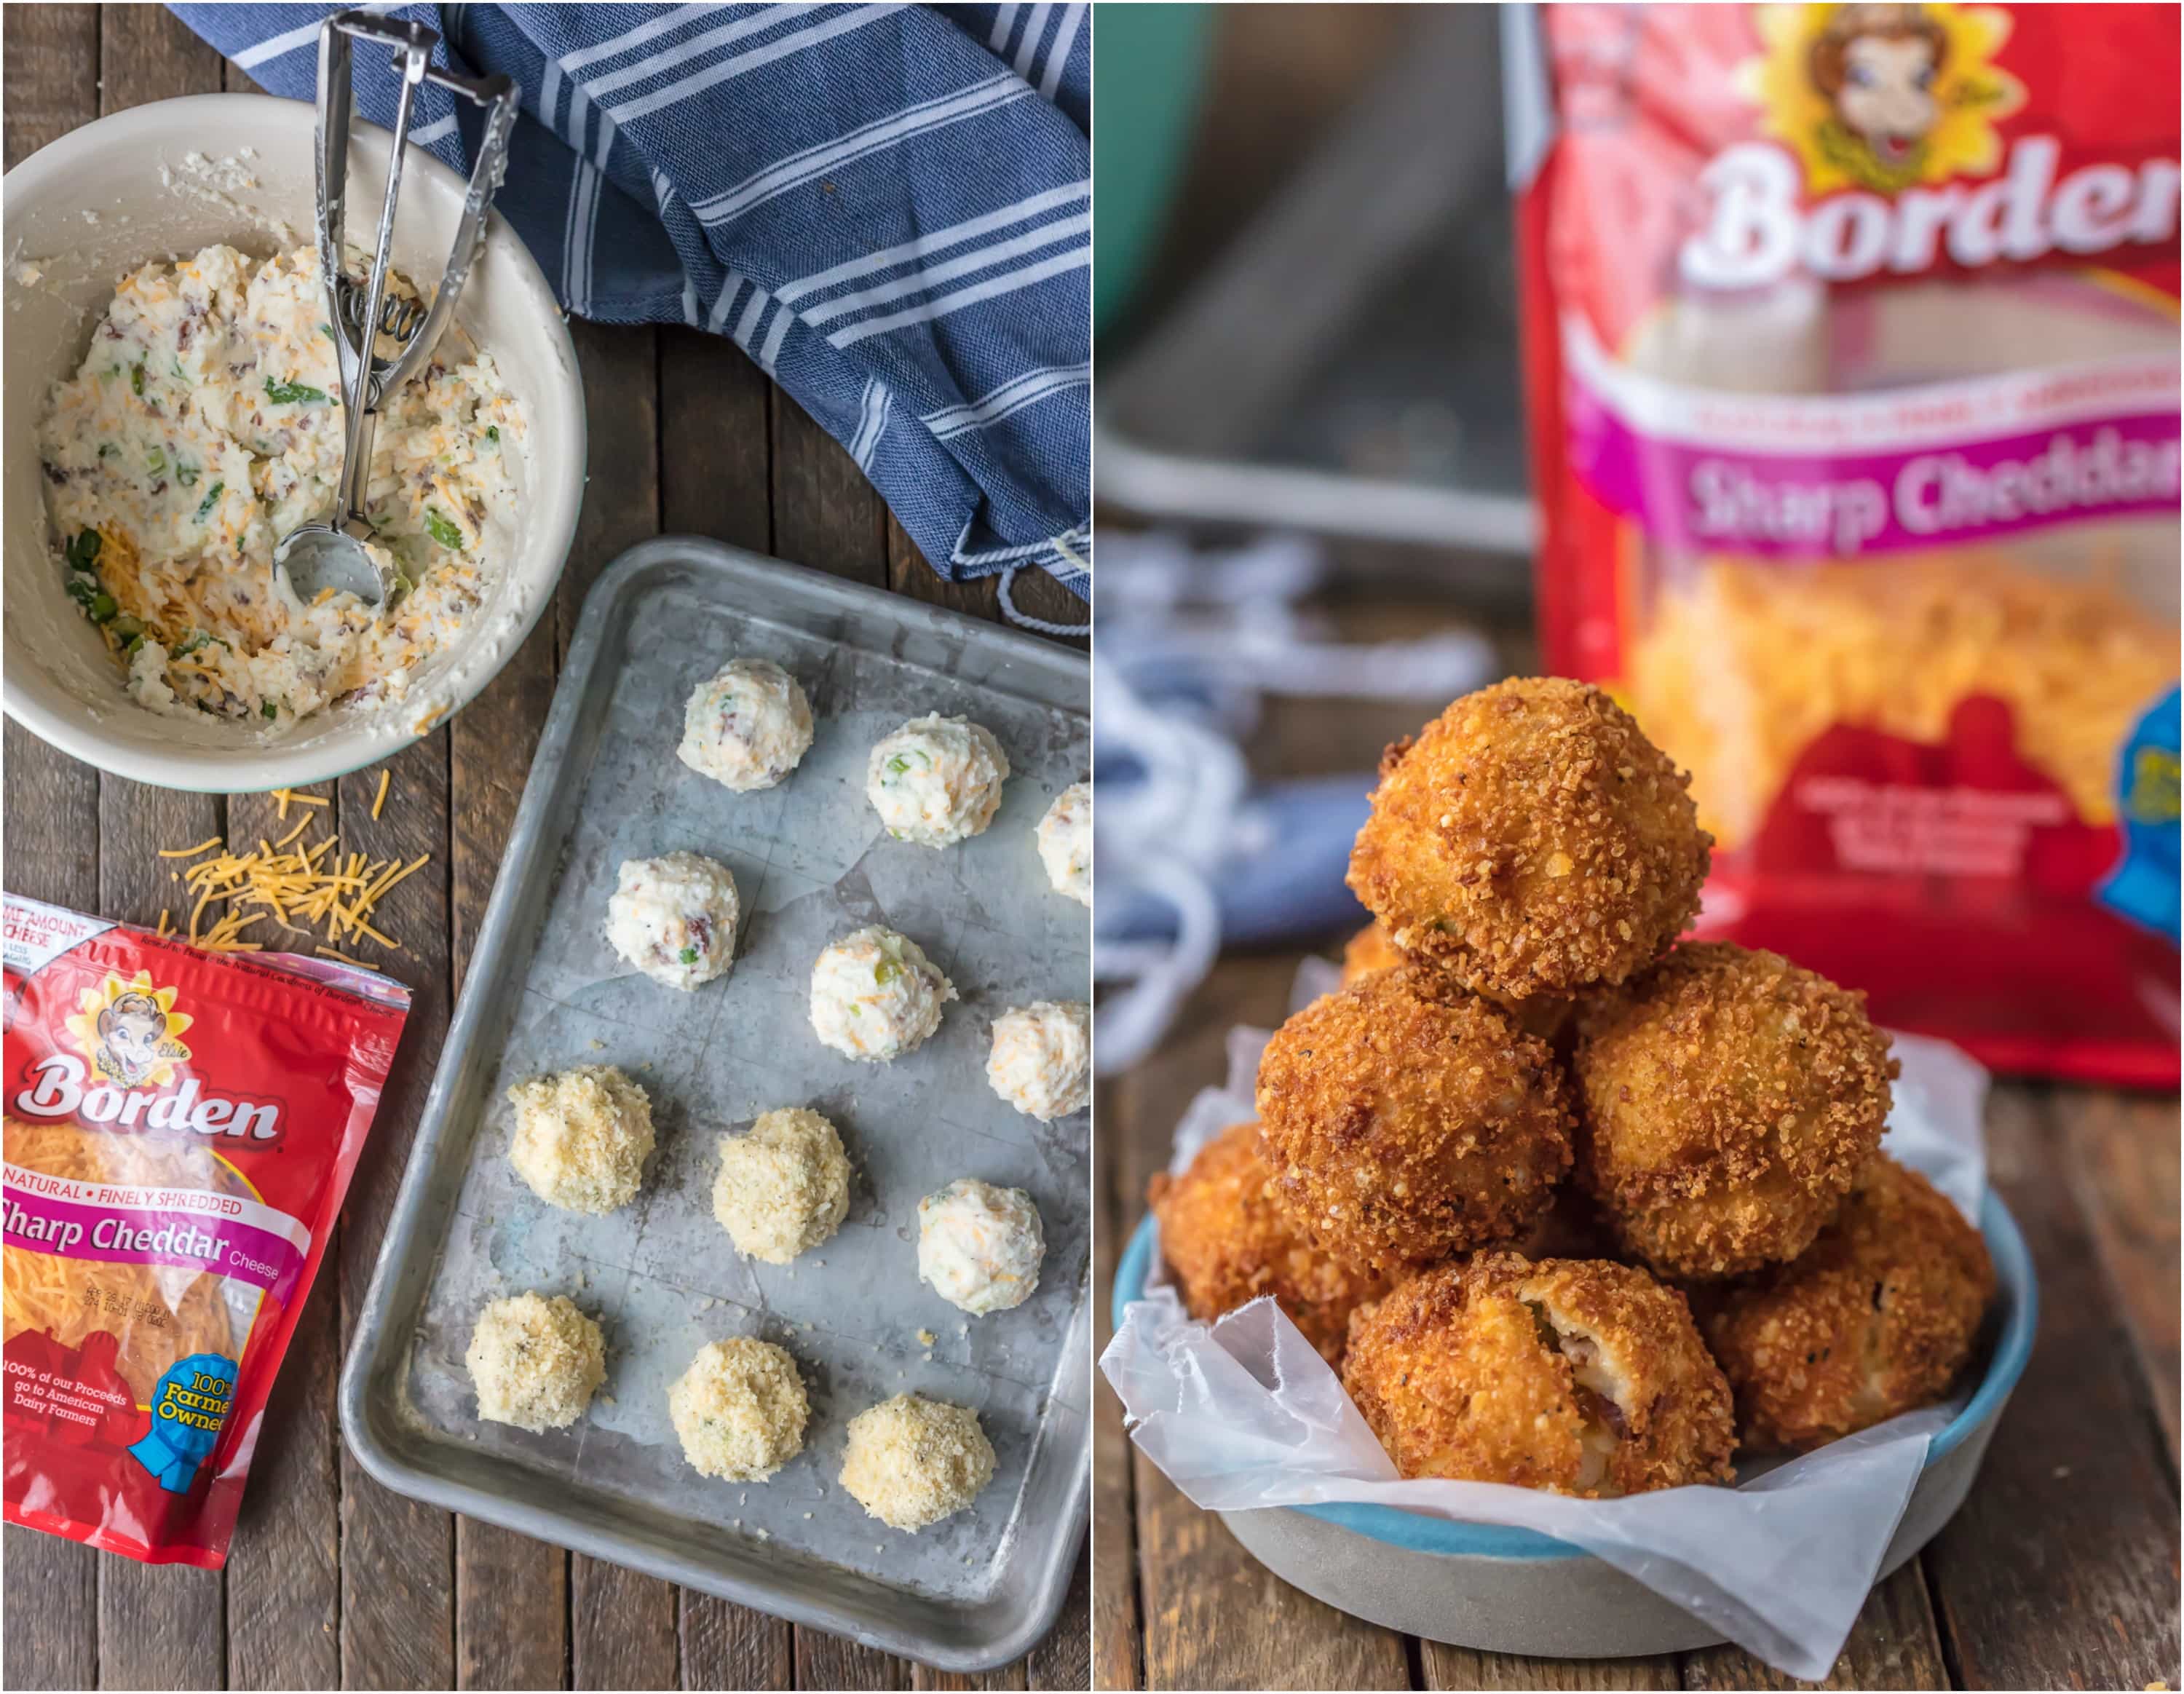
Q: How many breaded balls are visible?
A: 12